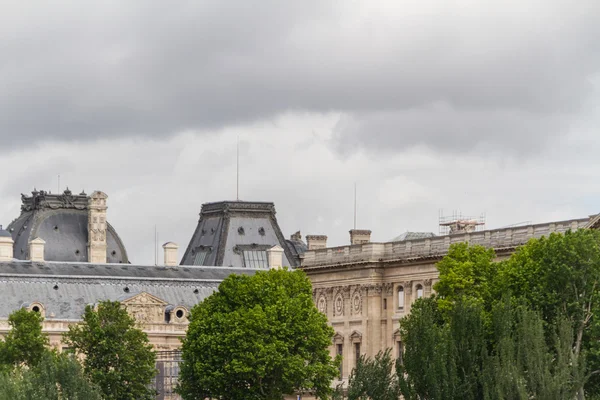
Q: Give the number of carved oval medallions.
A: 3